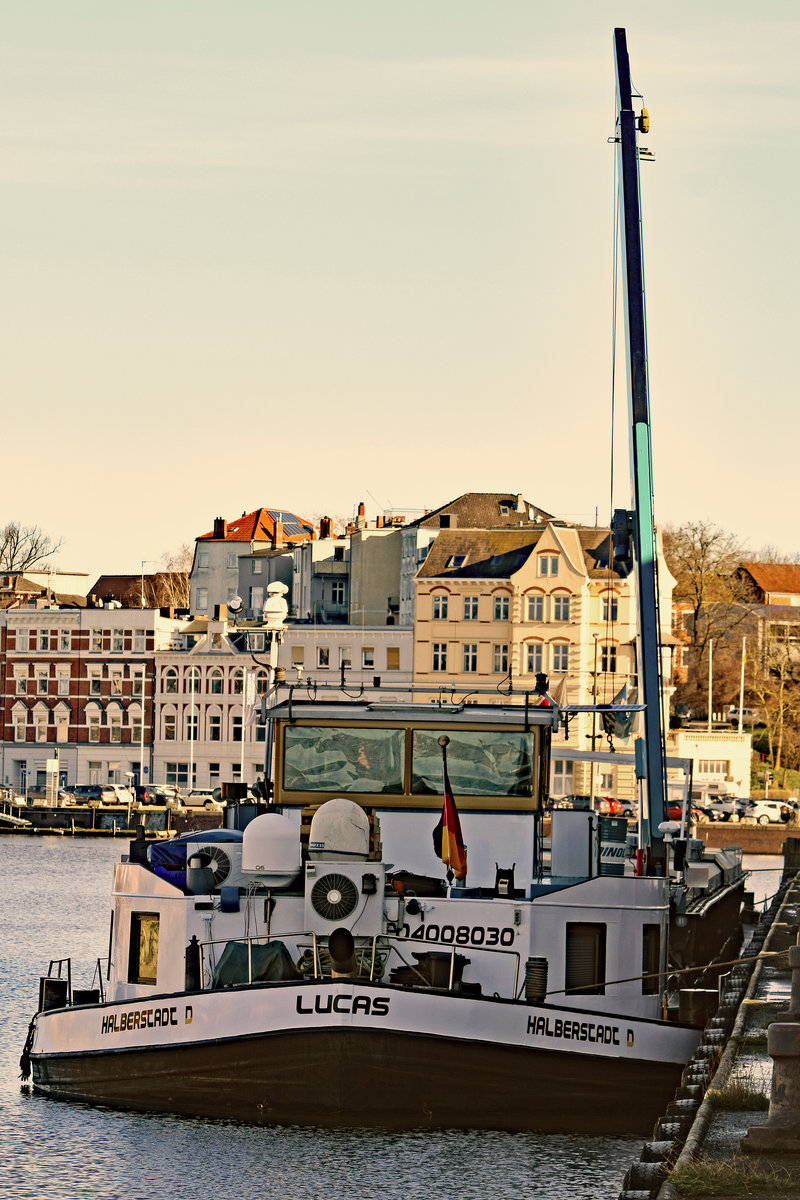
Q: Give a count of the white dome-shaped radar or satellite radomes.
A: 2